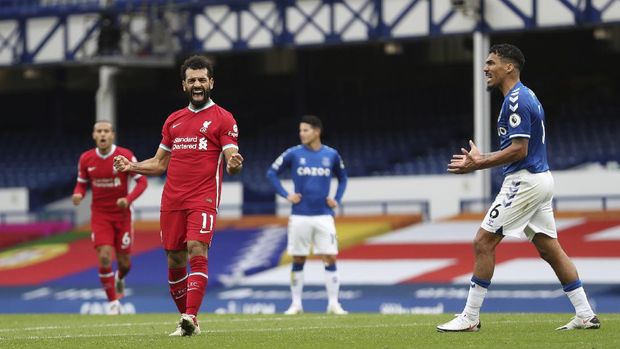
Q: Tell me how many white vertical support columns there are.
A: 2